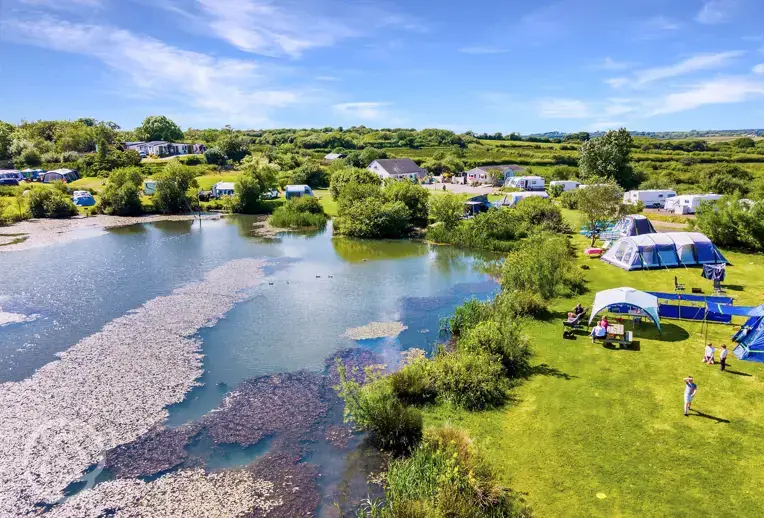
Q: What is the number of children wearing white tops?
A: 2